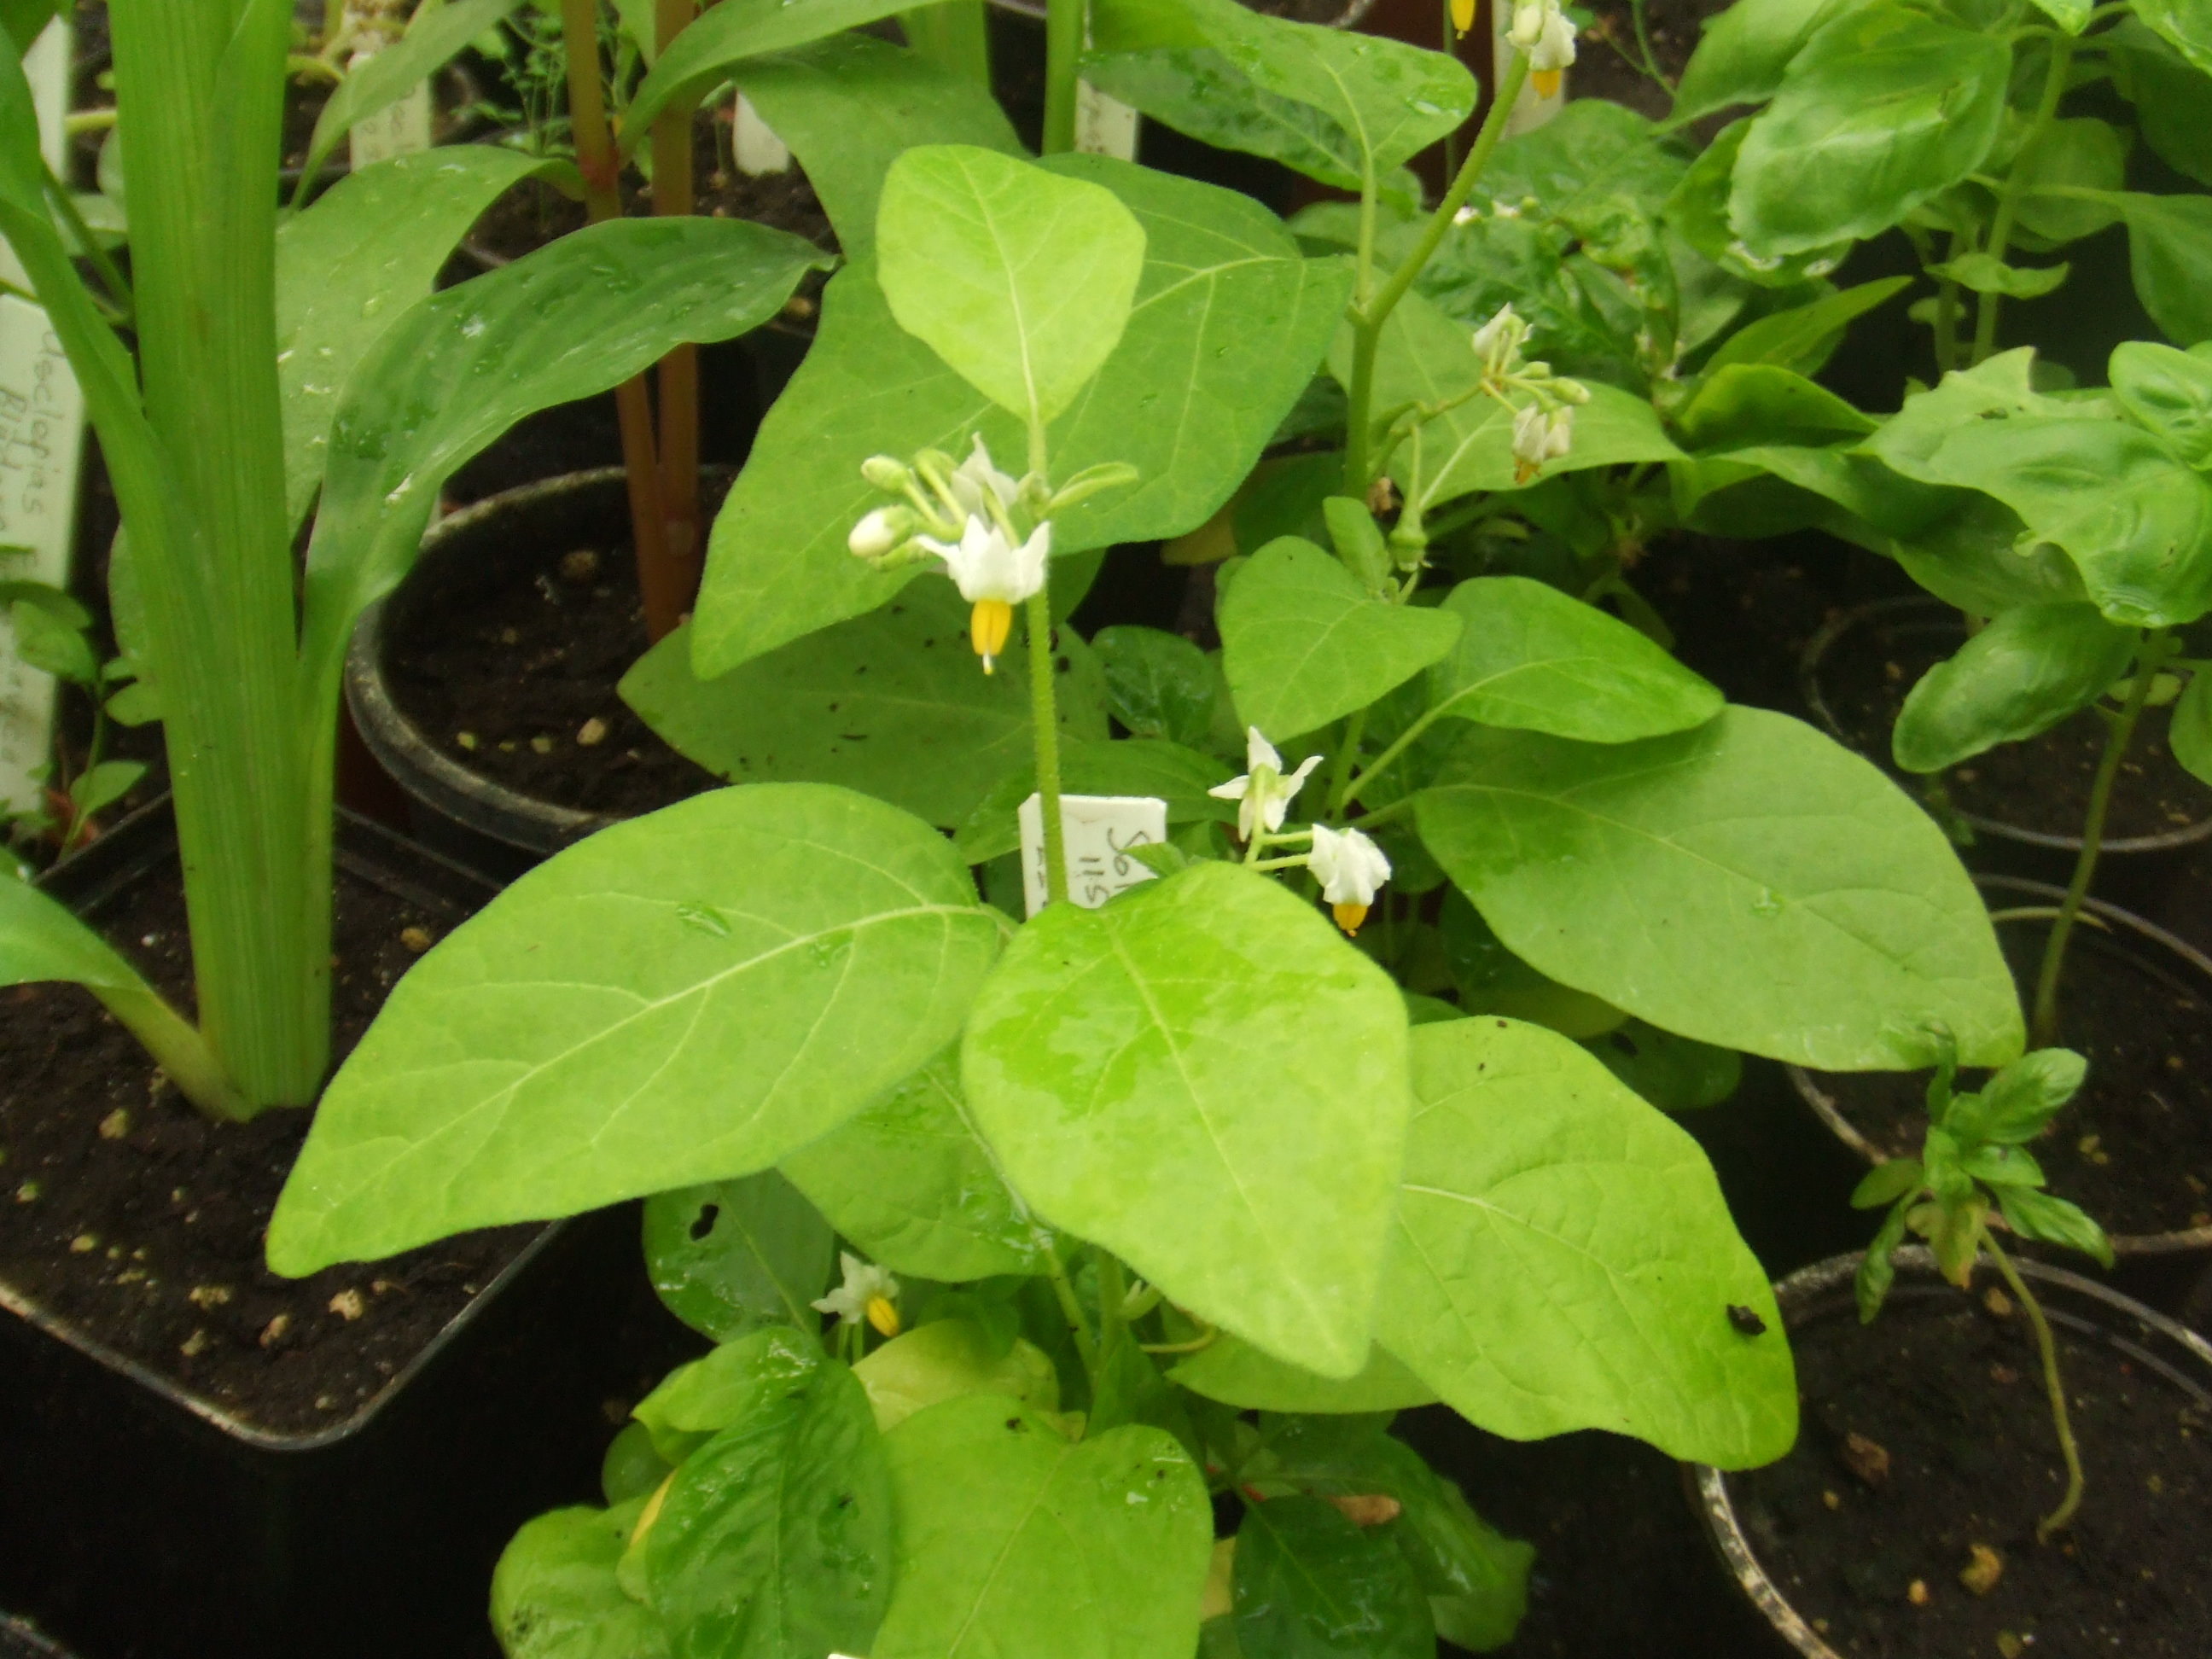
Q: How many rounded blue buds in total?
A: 0